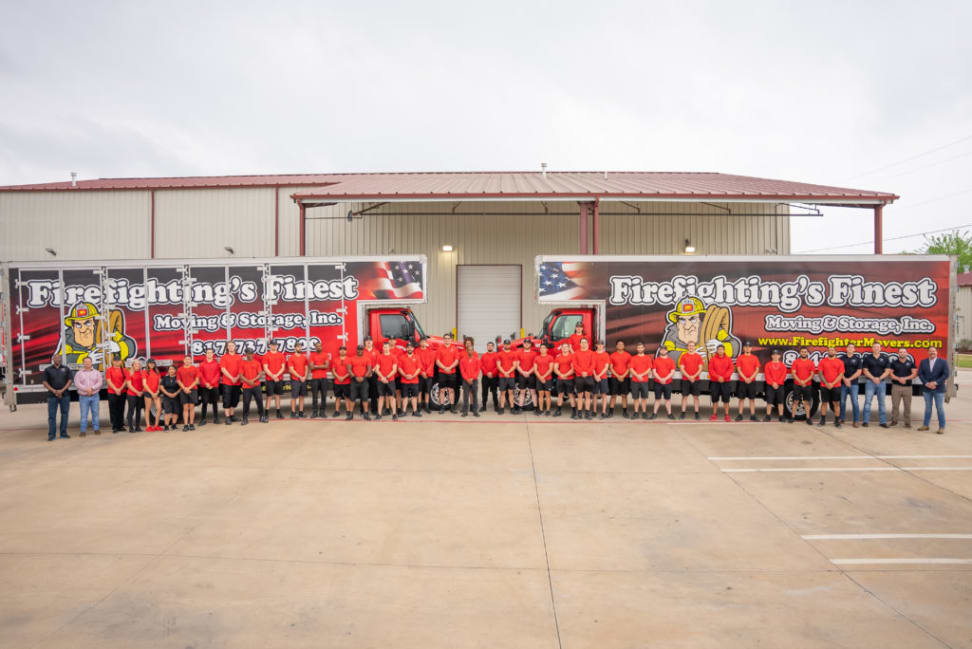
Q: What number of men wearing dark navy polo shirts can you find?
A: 4